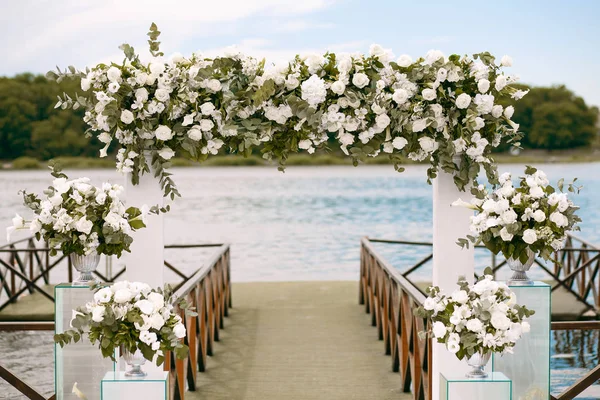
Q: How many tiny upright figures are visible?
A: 0